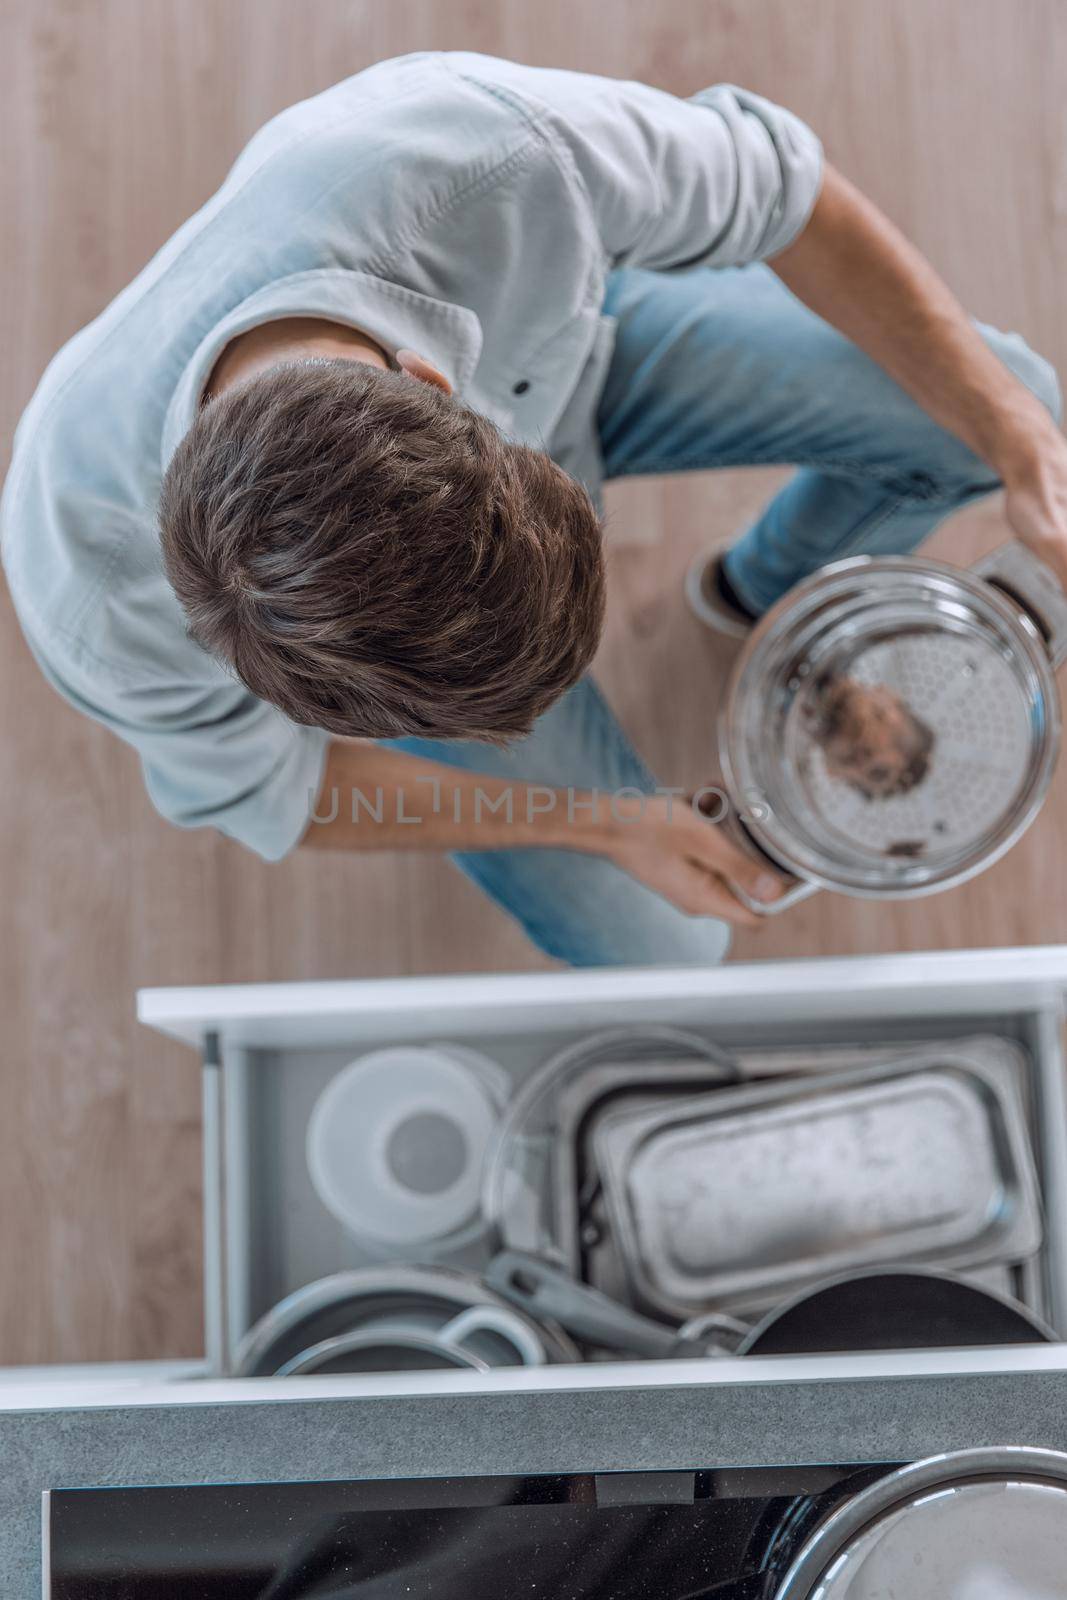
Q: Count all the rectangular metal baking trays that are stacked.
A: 2